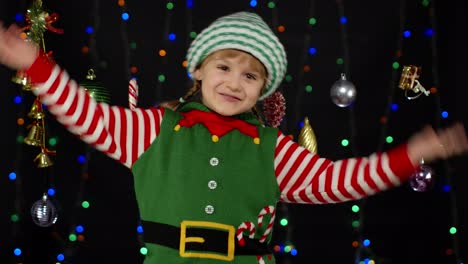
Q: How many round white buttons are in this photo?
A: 3